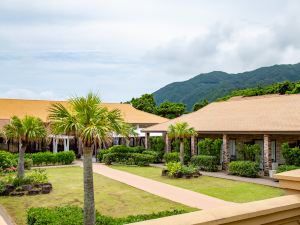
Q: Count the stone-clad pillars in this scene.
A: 5